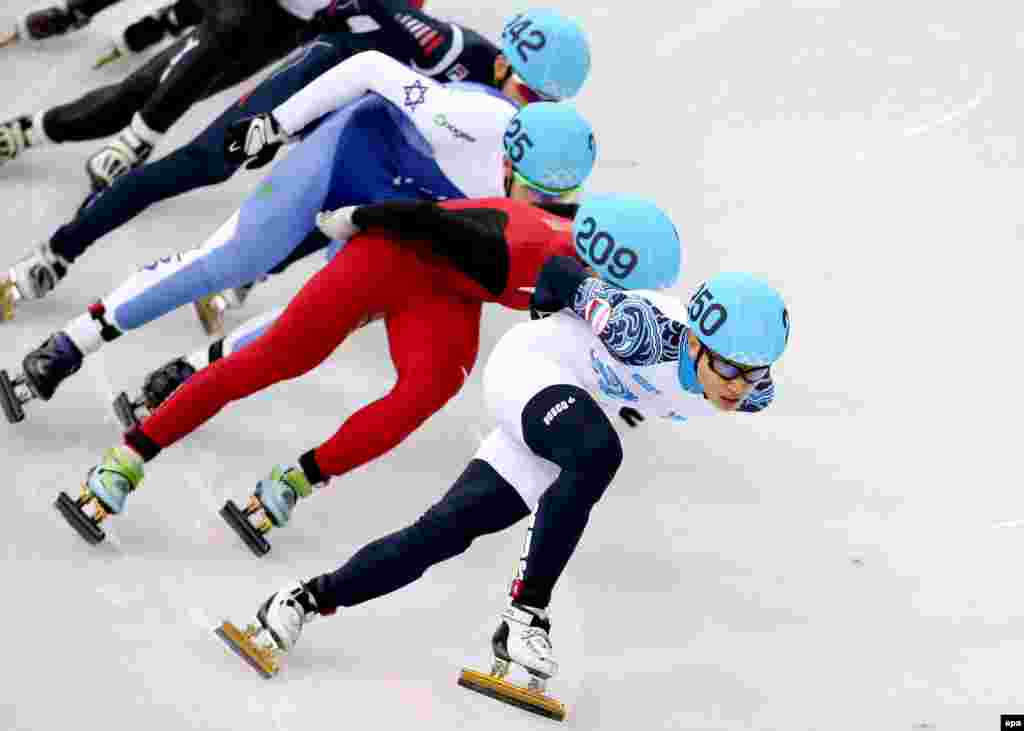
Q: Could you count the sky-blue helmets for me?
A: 4